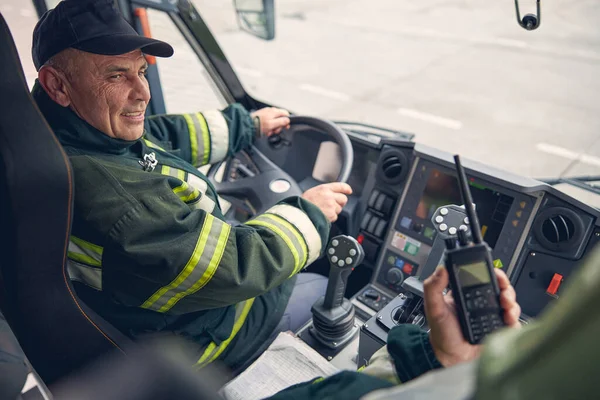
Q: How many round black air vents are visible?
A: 2